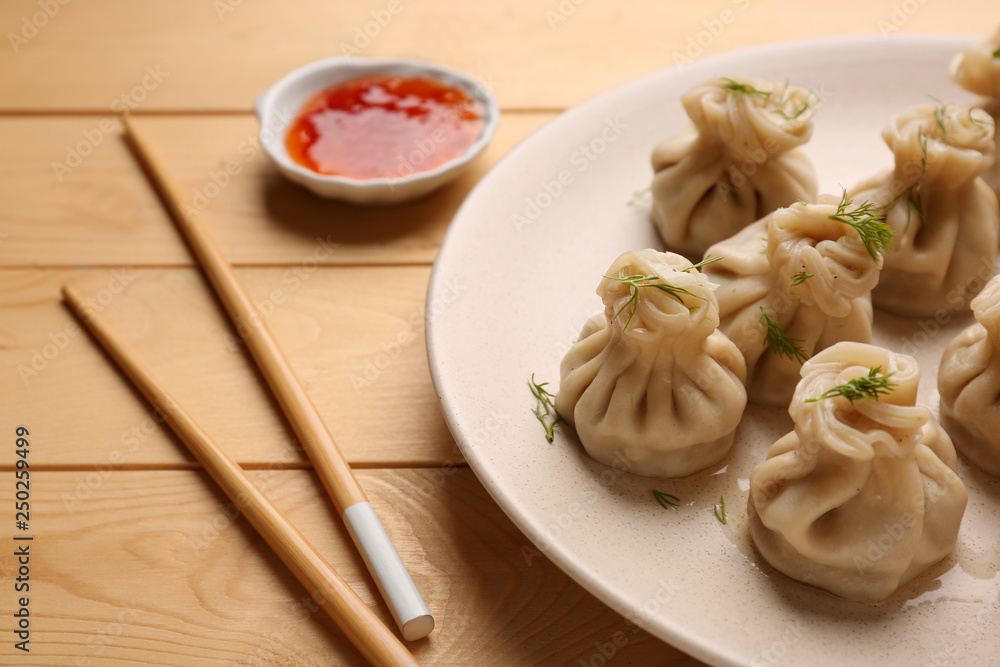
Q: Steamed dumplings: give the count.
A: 7